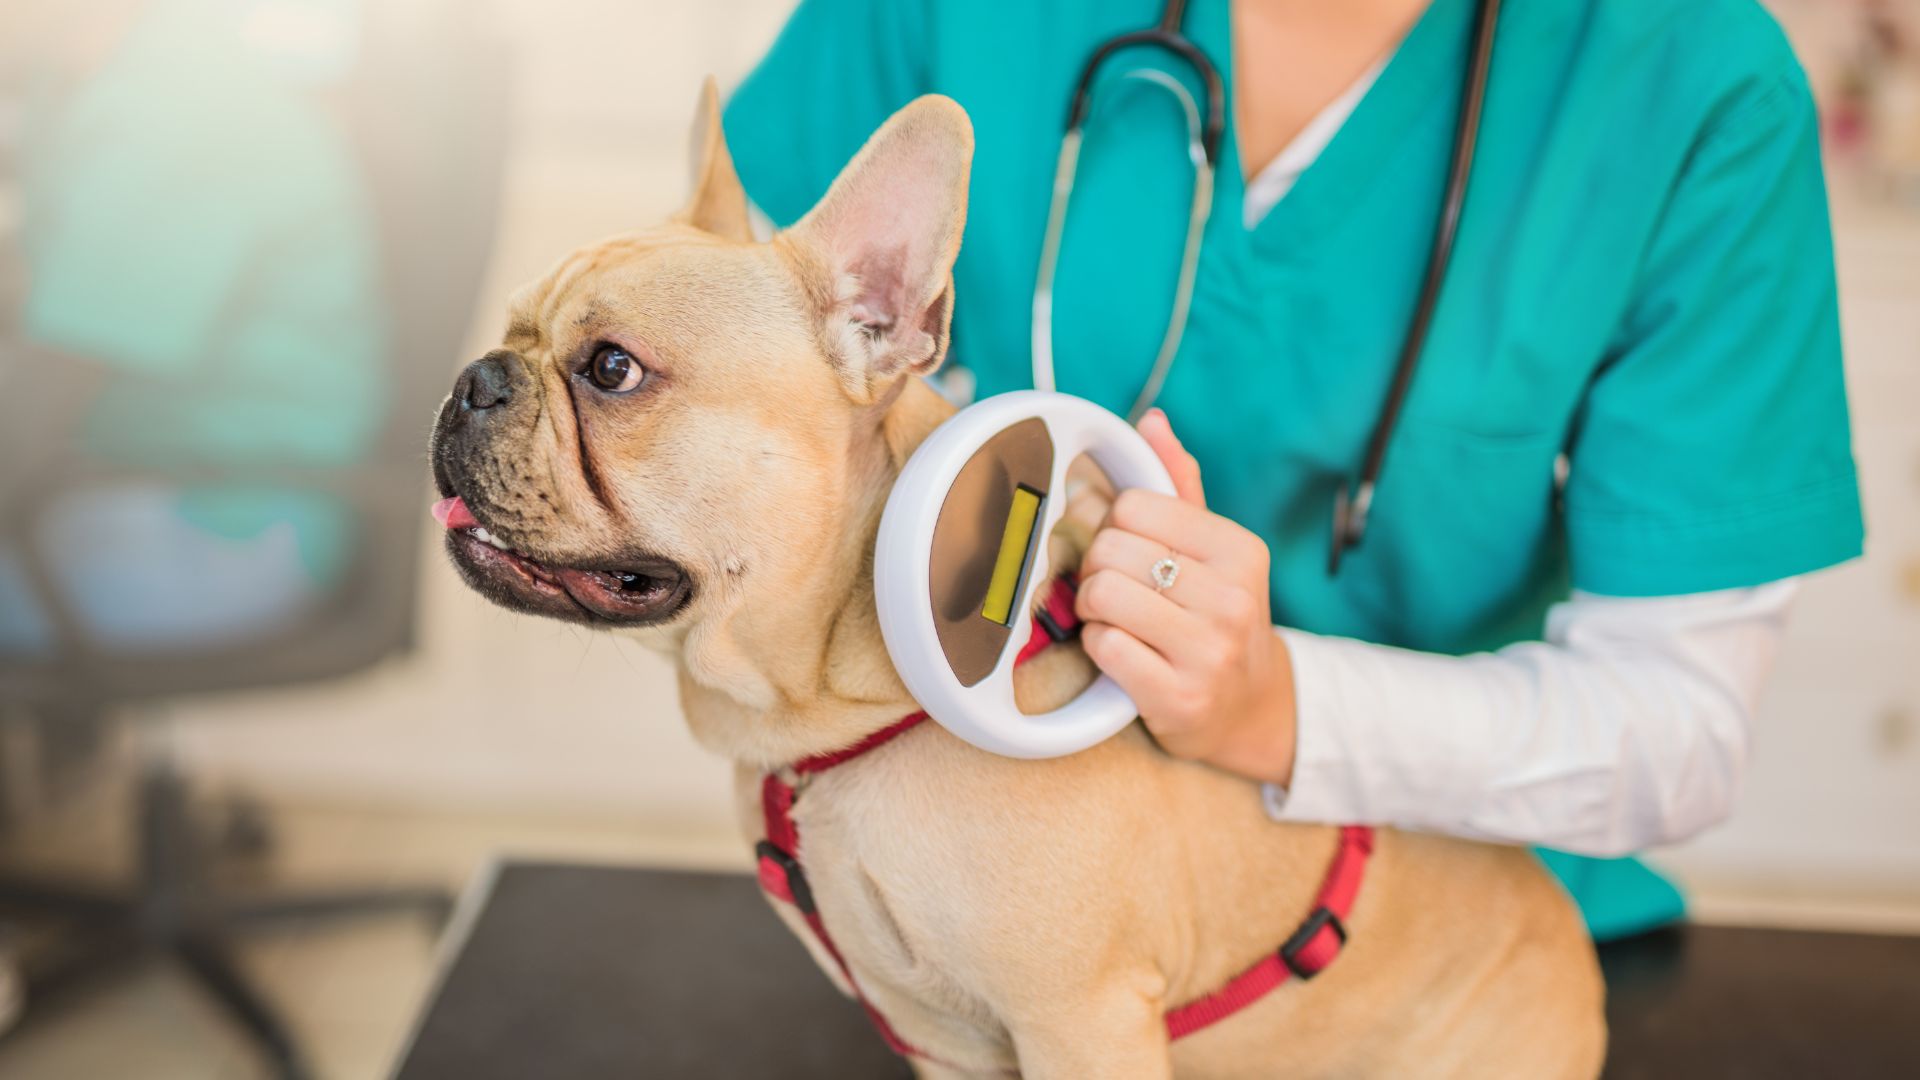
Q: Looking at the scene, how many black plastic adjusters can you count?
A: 3